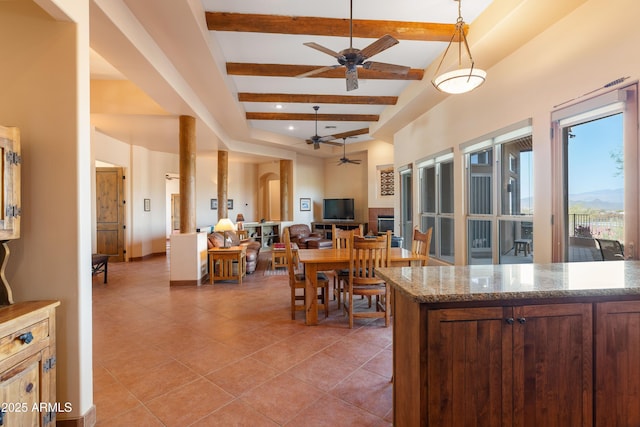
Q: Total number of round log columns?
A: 3